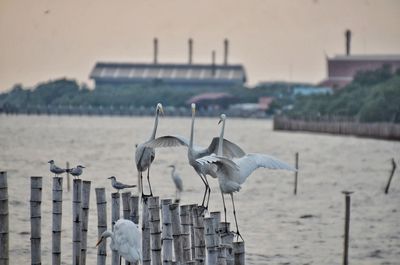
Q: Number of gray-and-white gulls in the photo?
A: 3